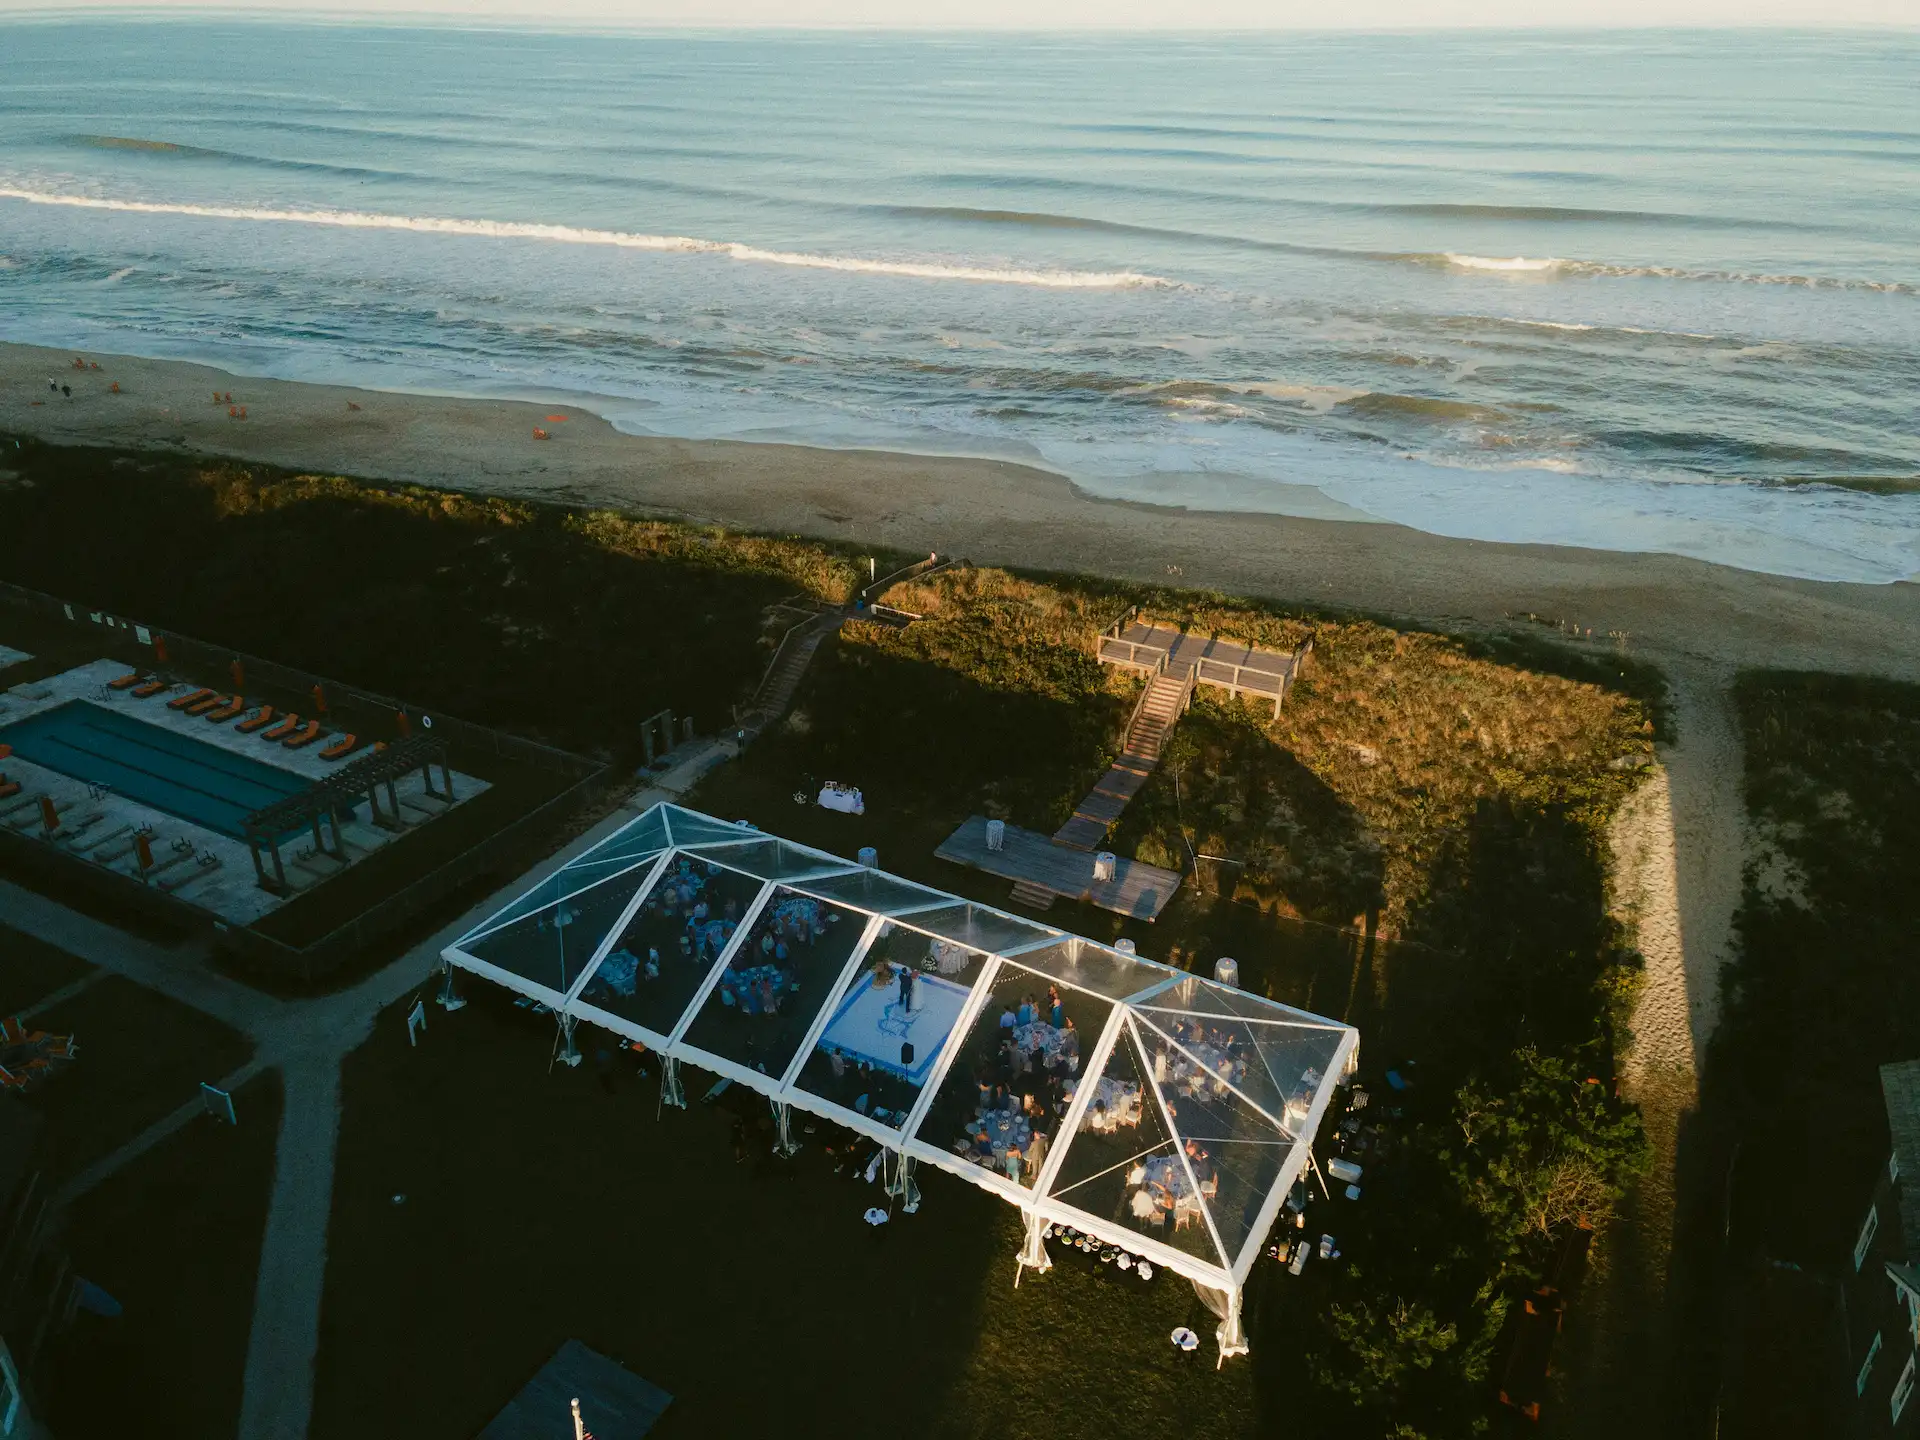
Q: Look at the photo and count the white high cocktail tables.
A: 5